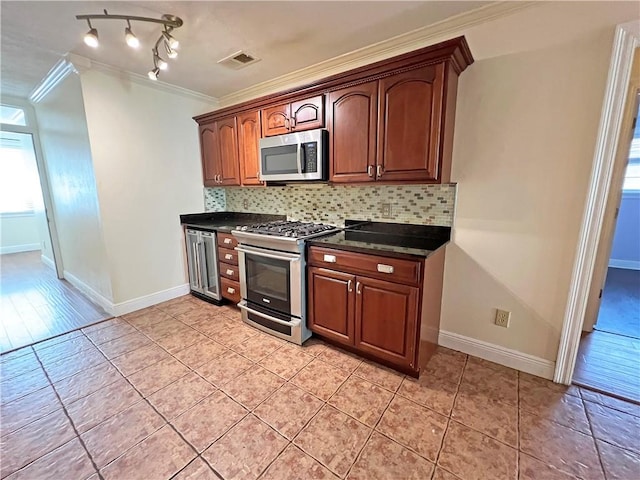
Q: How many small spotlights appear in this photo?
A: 6